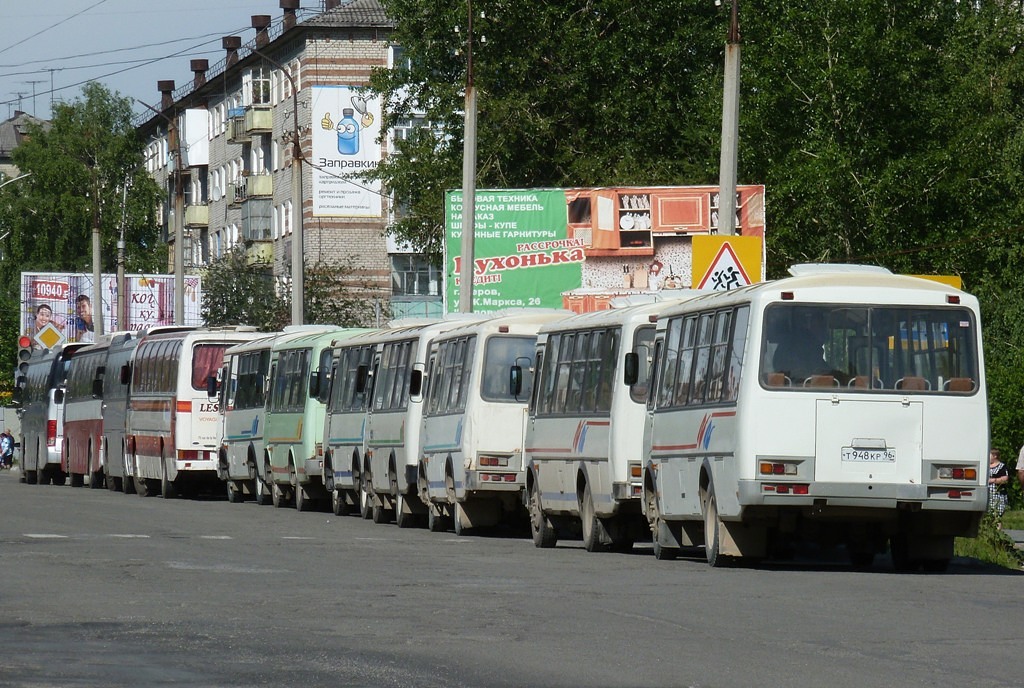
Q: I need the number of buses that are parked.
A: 11